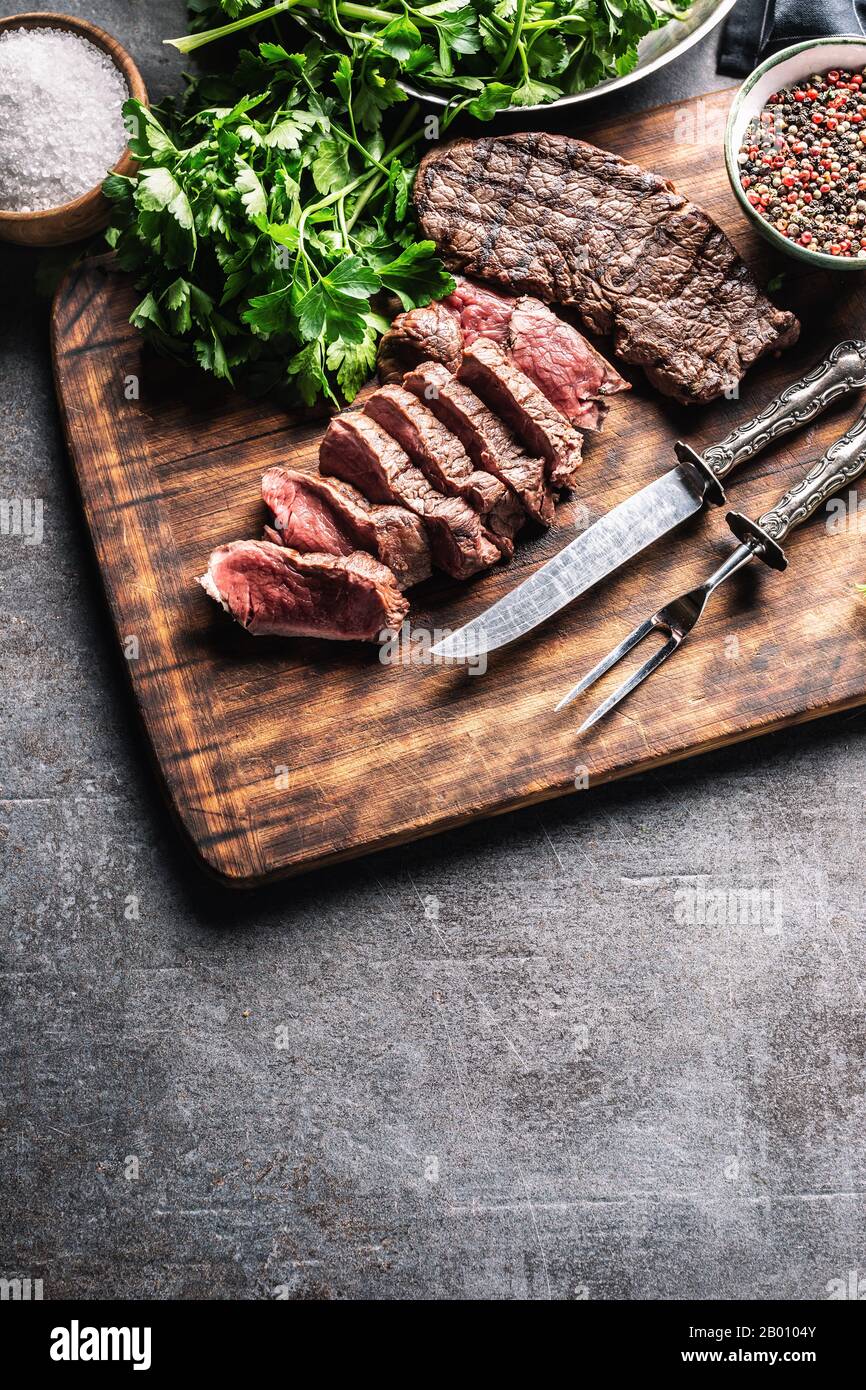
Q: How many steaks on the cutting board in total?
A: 2